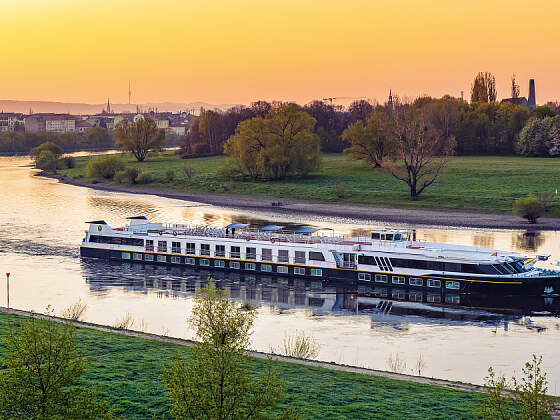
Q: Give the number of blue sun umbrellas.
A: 3